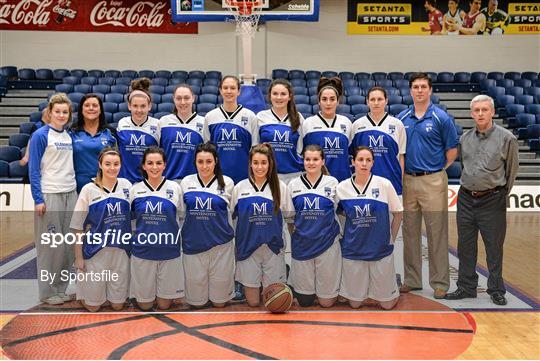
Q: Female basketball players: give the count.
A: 12